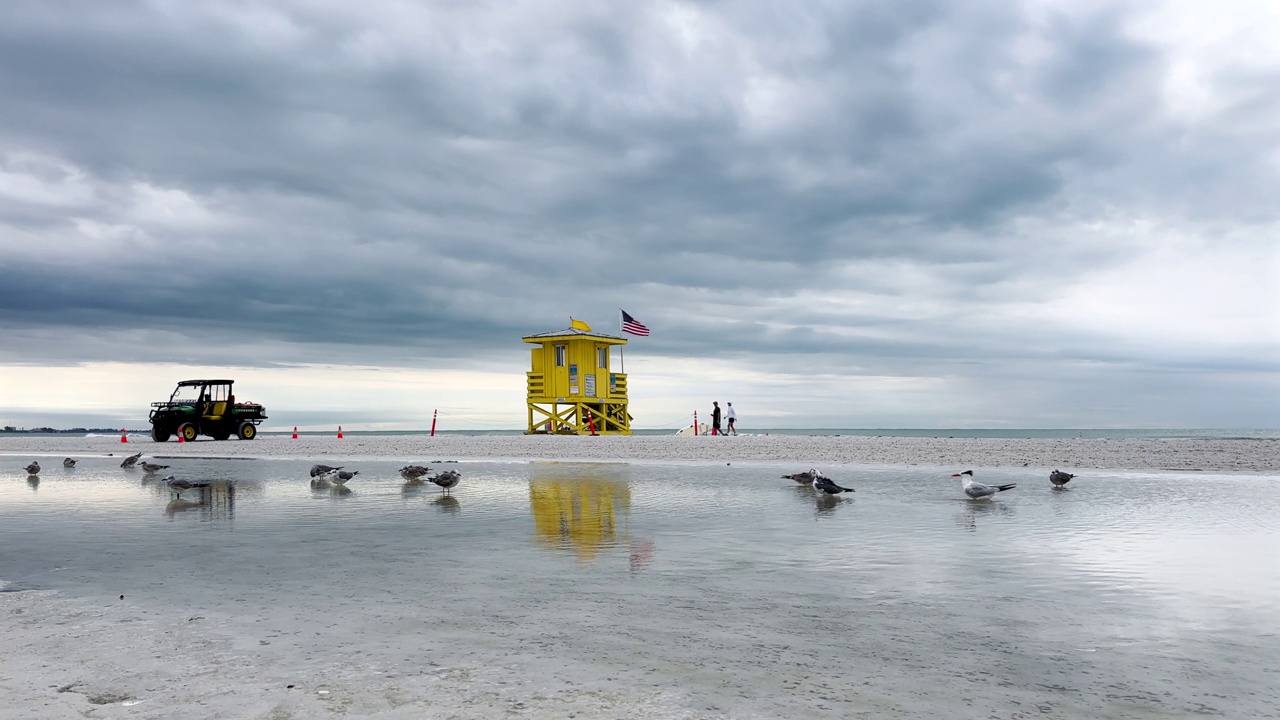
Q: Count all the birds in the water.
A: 13